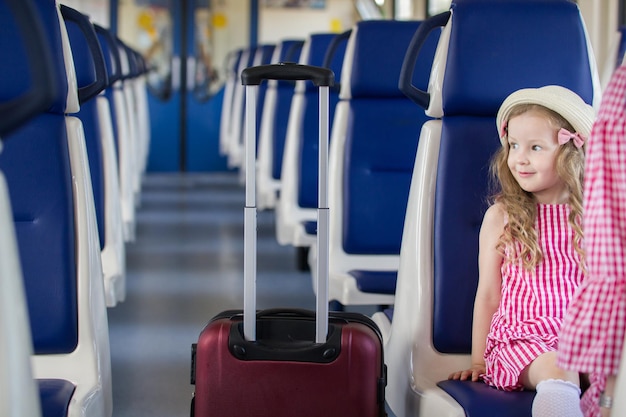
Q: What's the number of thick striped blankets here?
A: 0